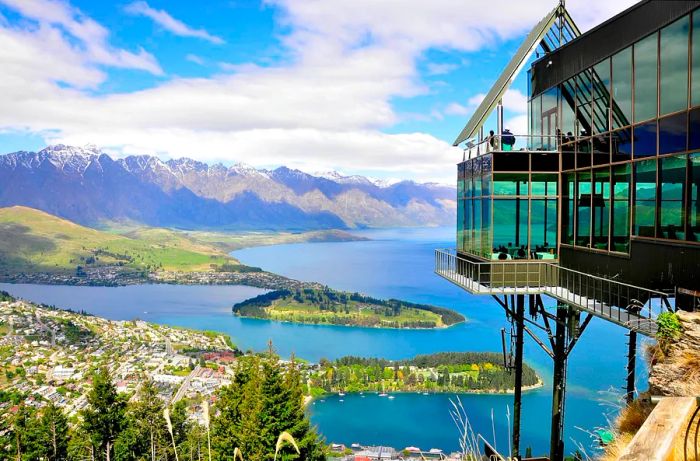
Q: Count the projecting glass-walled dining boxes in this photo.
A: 1